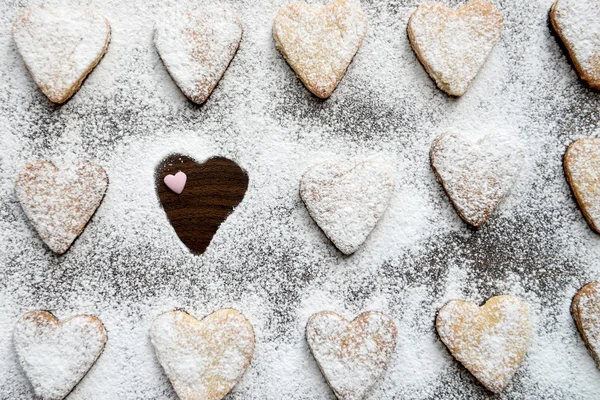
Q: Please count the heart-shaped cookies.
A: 14